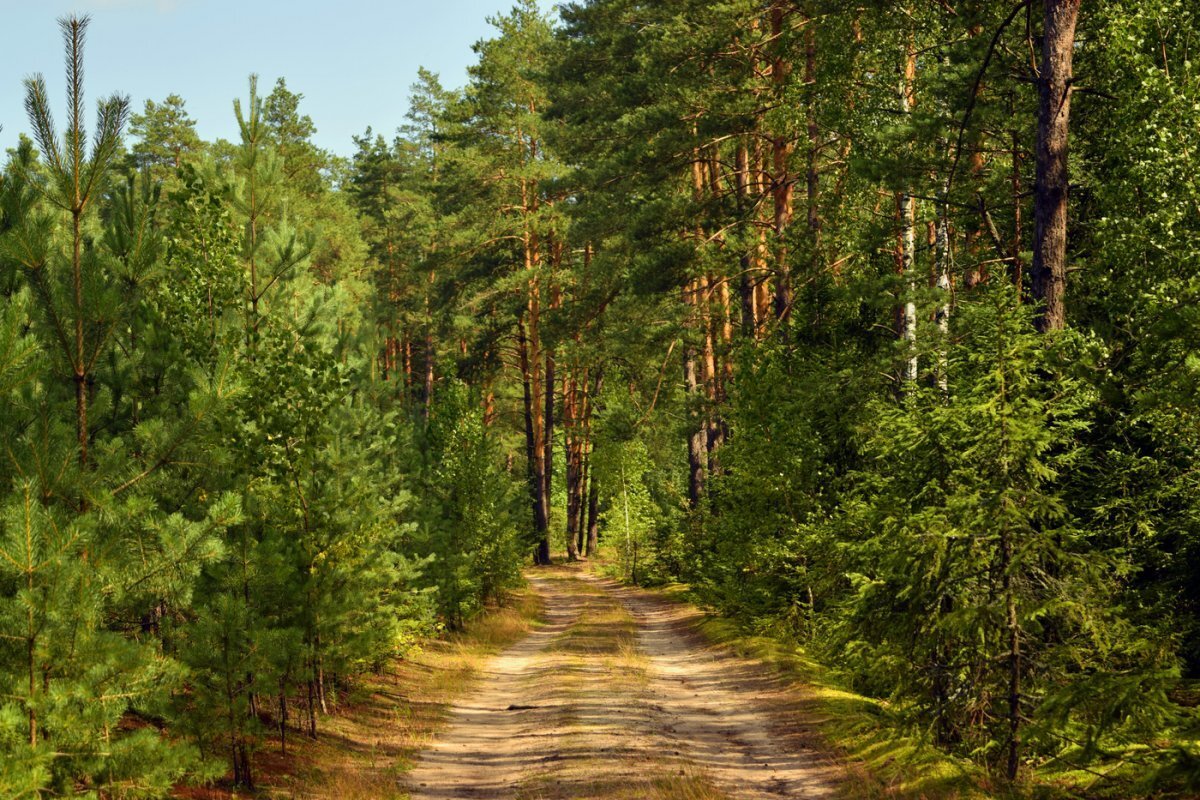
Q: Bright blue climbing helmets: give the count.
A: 0